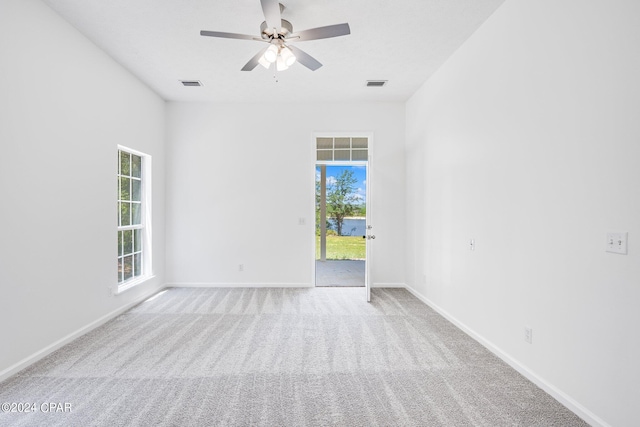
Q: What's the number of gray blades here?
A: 5